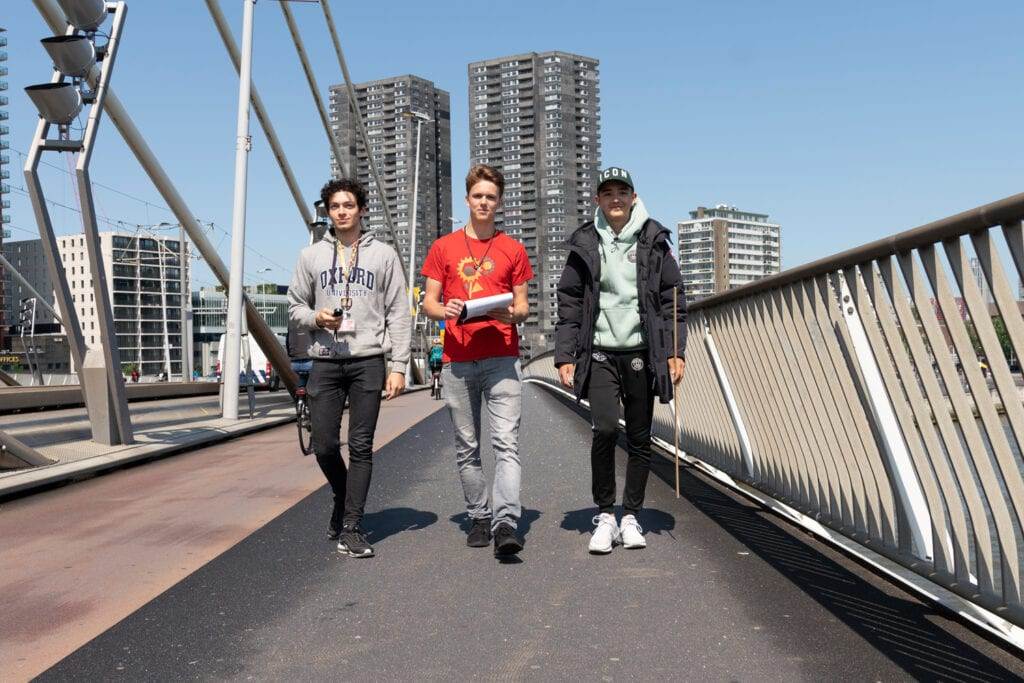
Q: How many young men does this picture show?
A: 3